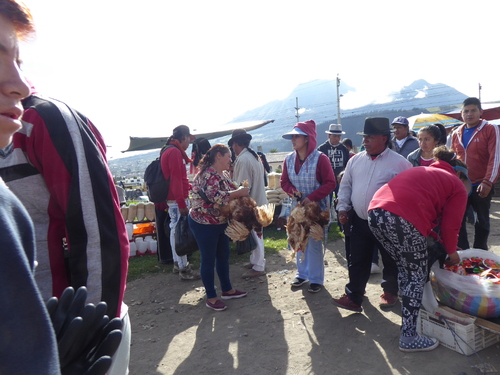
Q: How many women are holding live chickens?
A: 2